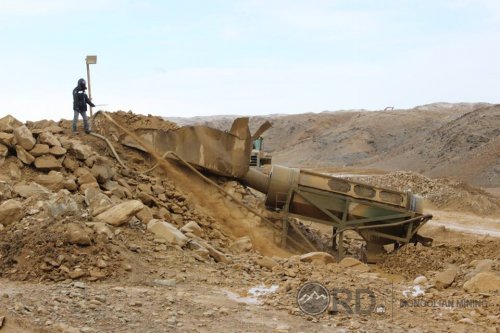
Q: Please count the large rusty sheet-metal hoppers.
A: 1